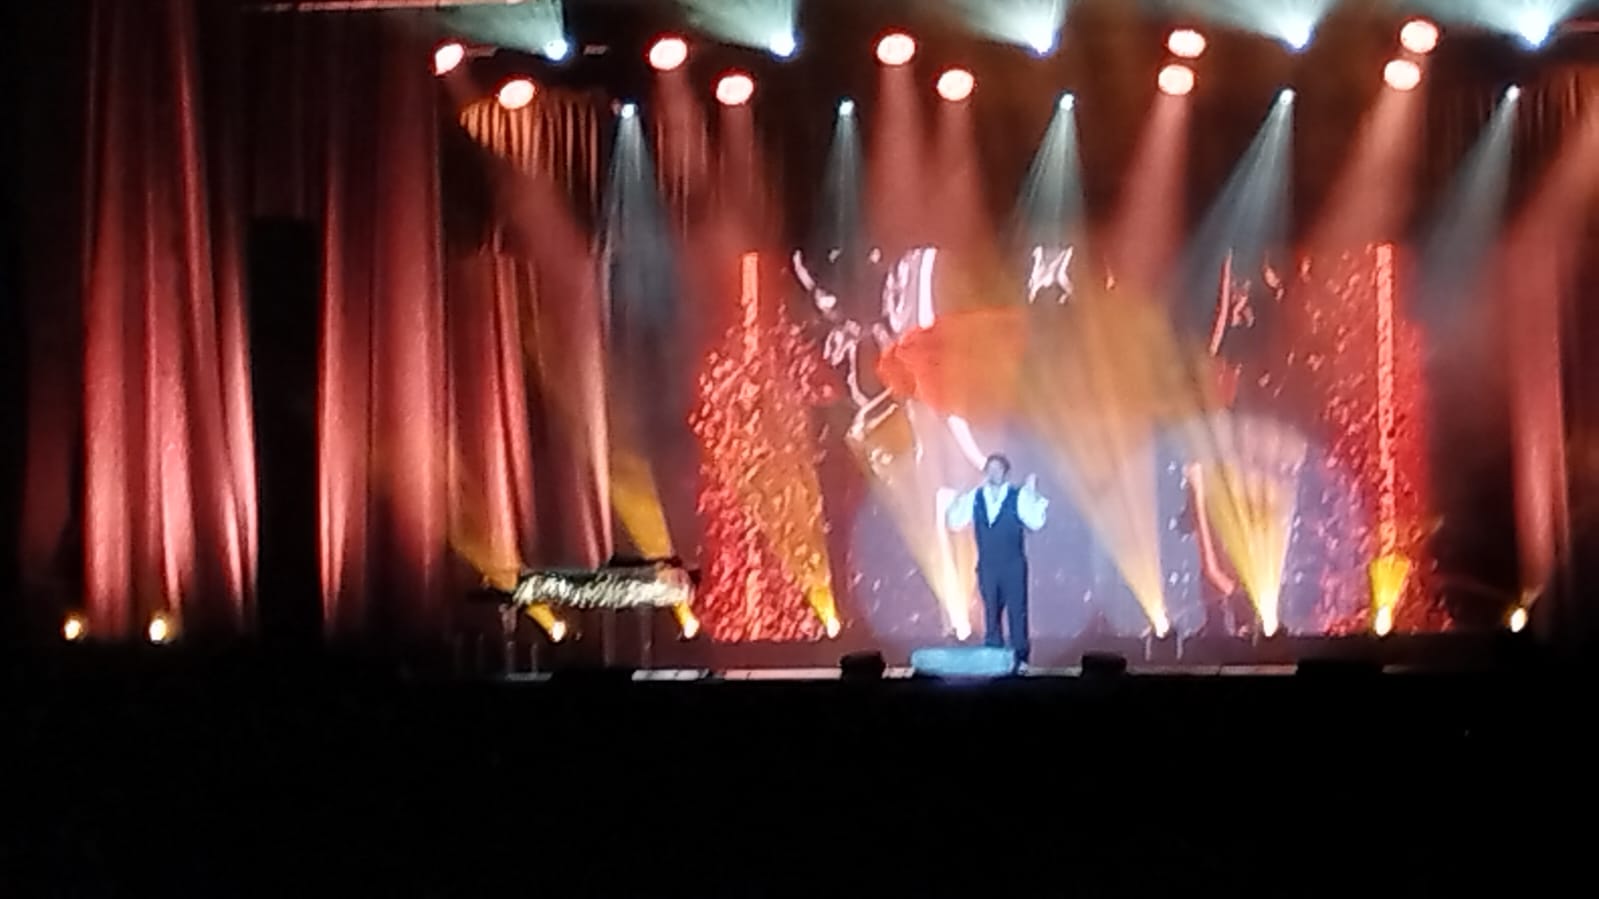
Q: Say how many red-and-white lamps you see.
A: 10